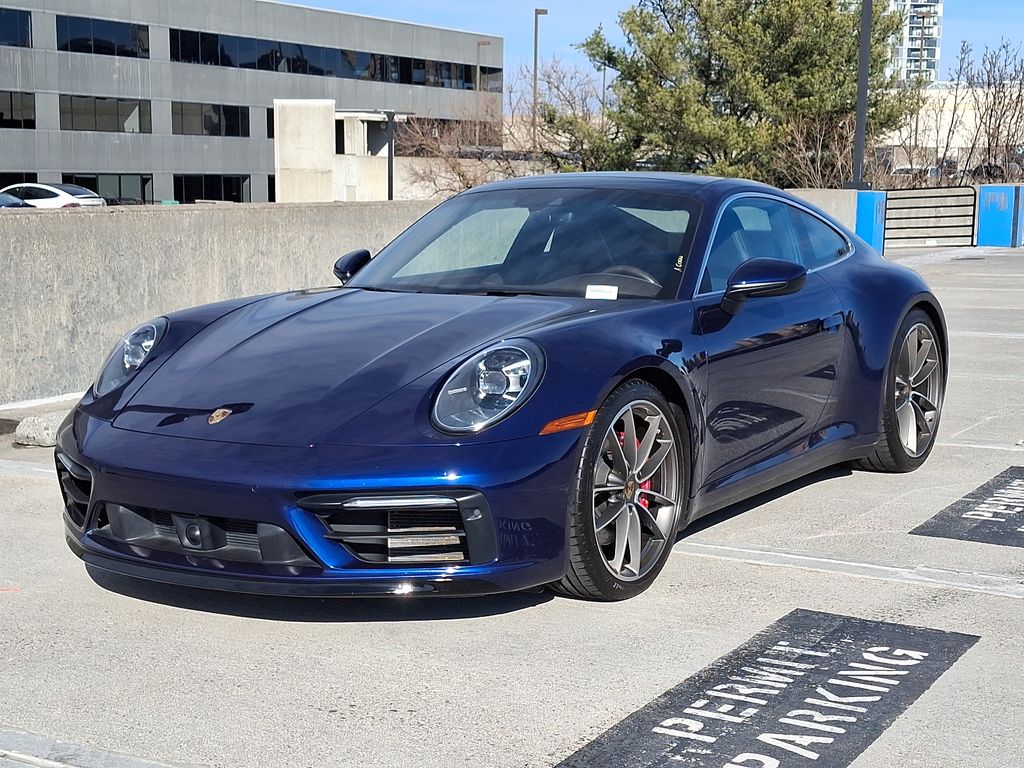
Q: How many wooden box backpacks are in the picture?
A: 0